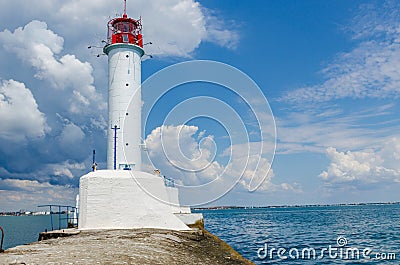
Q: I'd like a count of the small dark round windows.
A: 4